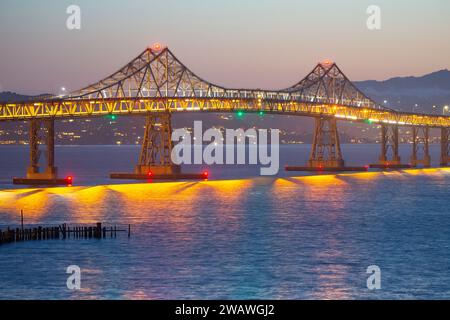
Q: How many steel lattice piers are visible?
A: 6